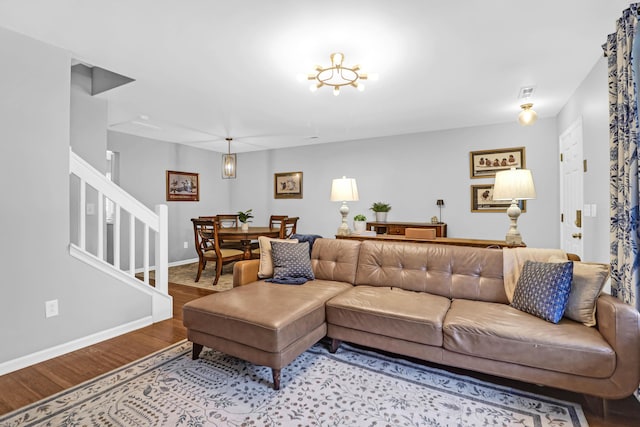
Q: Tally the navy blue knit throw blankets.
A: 1